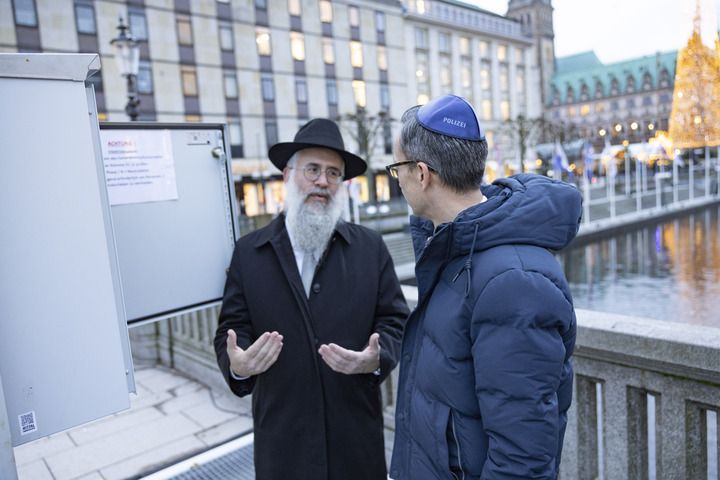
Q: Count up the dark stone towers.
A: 1